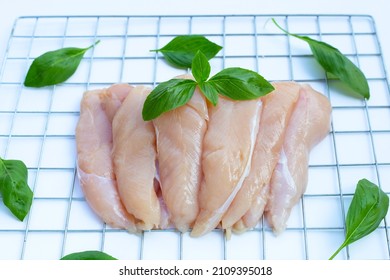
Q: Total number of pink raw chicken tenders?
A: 6